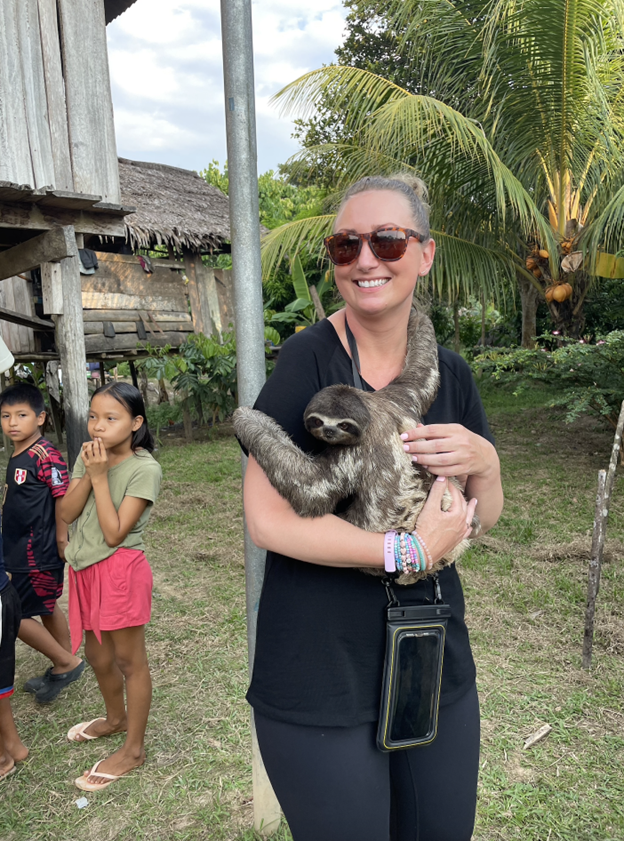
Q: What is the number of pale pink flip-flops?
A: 2